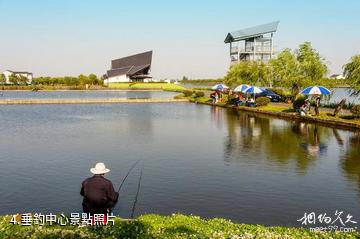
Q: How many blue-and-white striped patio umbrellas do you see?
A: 4